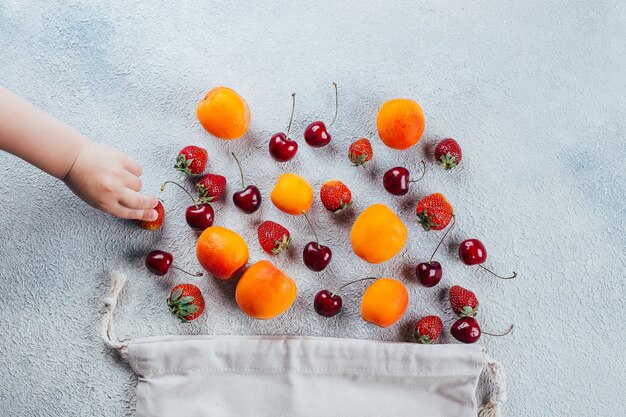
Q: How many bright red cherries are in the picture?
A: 11